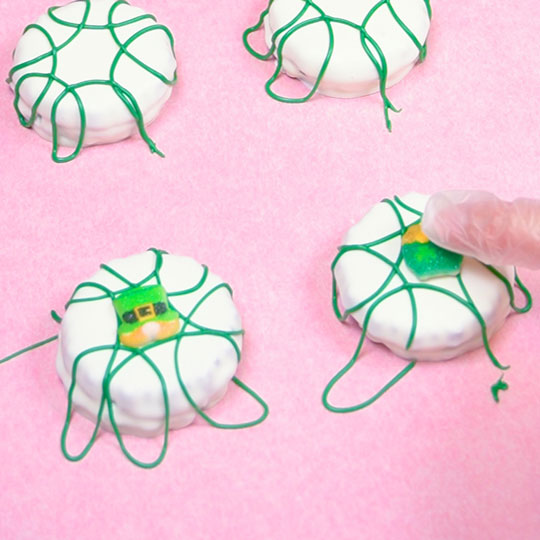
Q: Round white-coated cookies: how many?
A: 4